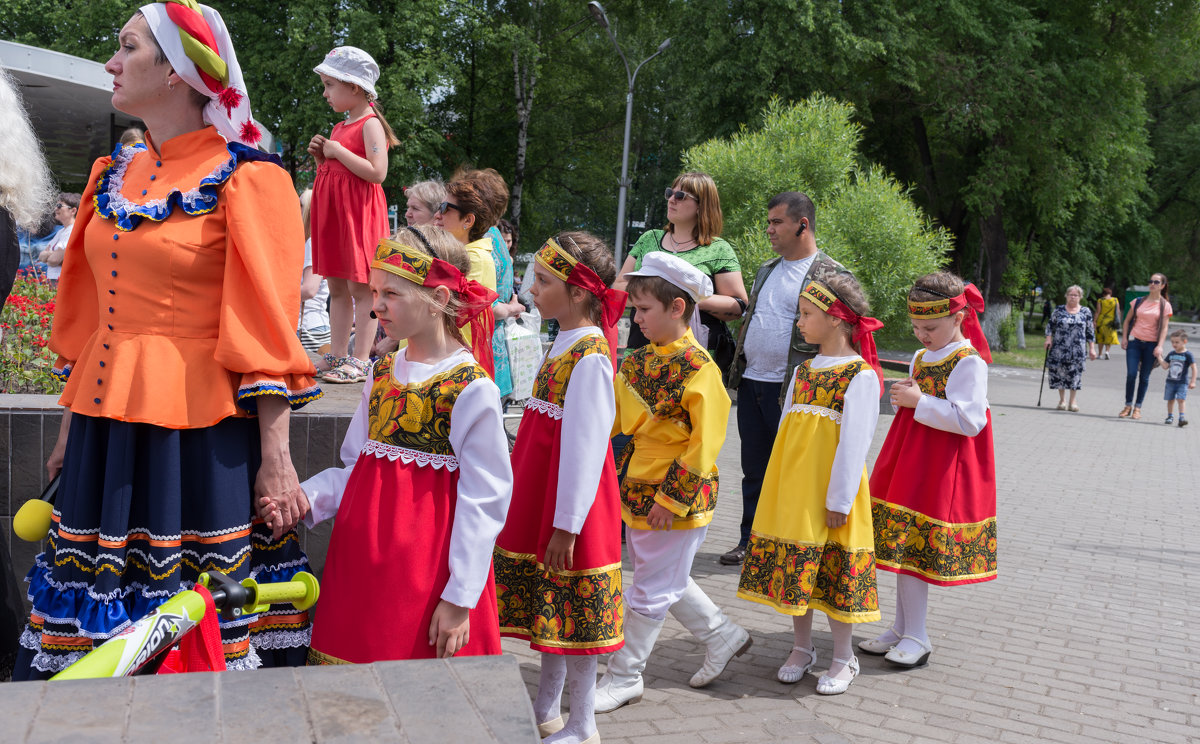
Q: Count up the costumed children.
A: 5